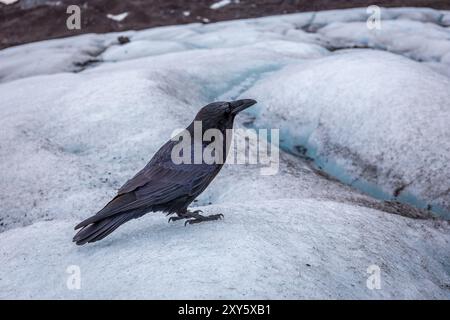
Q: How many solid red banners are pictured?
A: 0